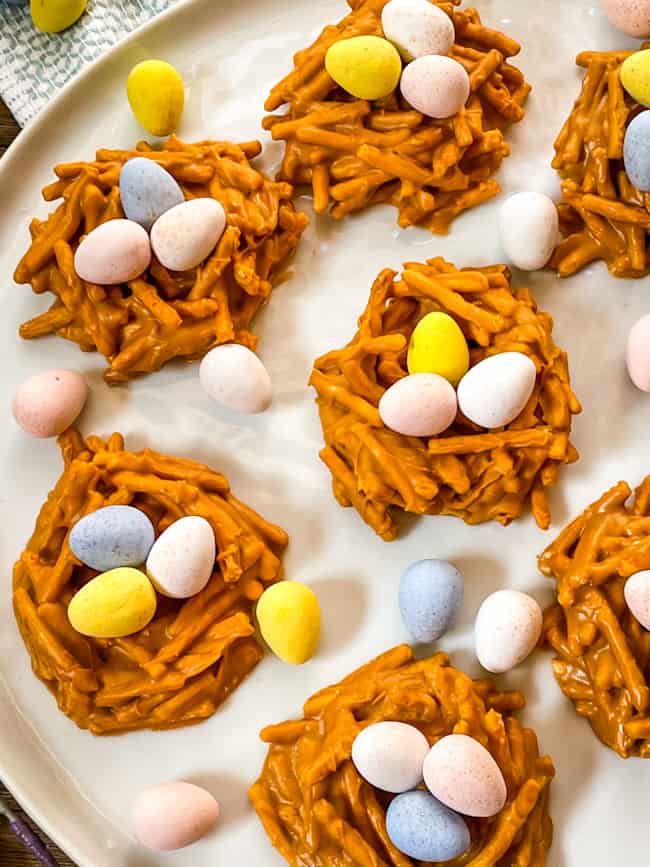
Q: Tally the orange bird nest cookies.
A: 7